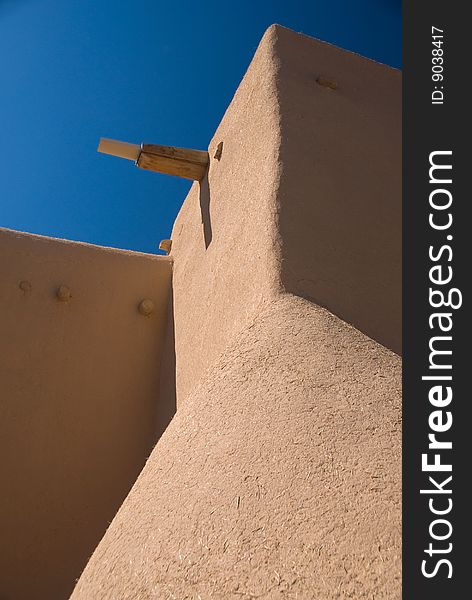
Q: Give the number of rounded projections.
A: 3